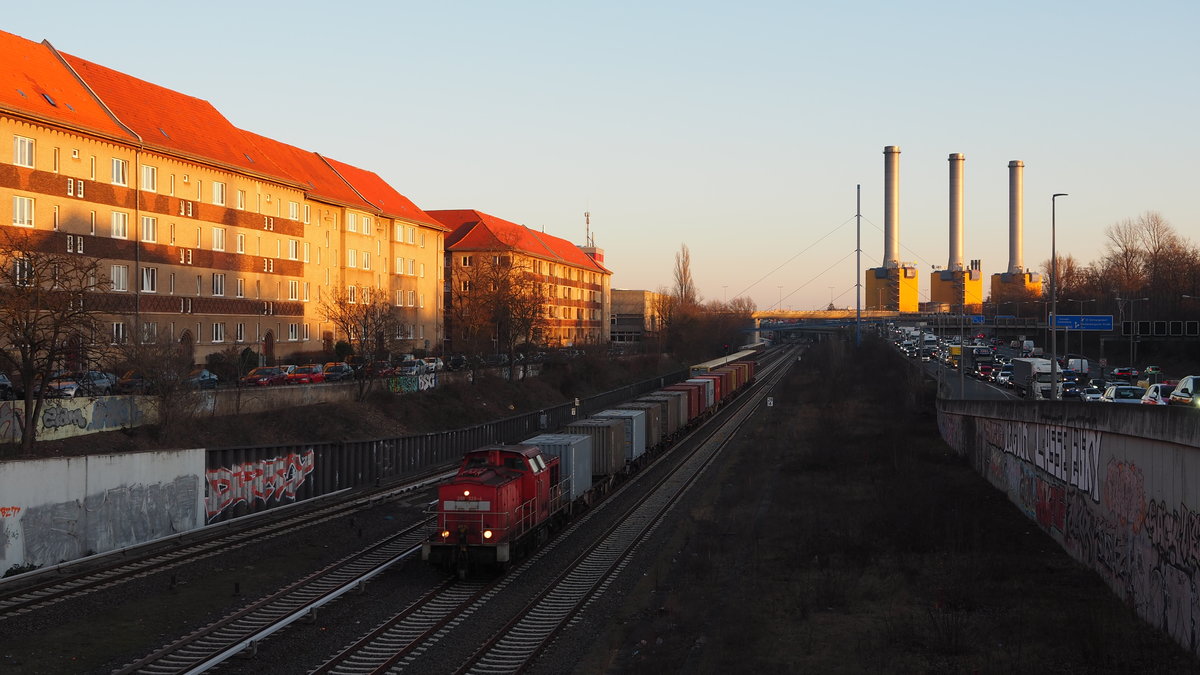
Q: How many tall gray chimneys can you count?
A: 3